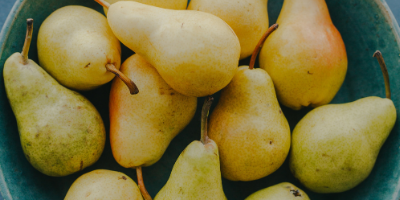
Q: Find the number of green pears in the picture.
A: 4